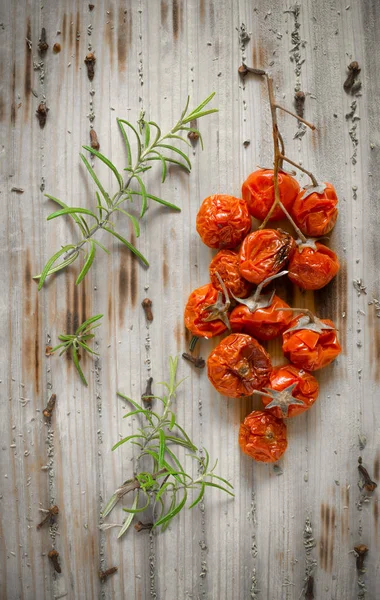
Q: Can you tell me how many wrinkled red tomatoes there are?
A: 12